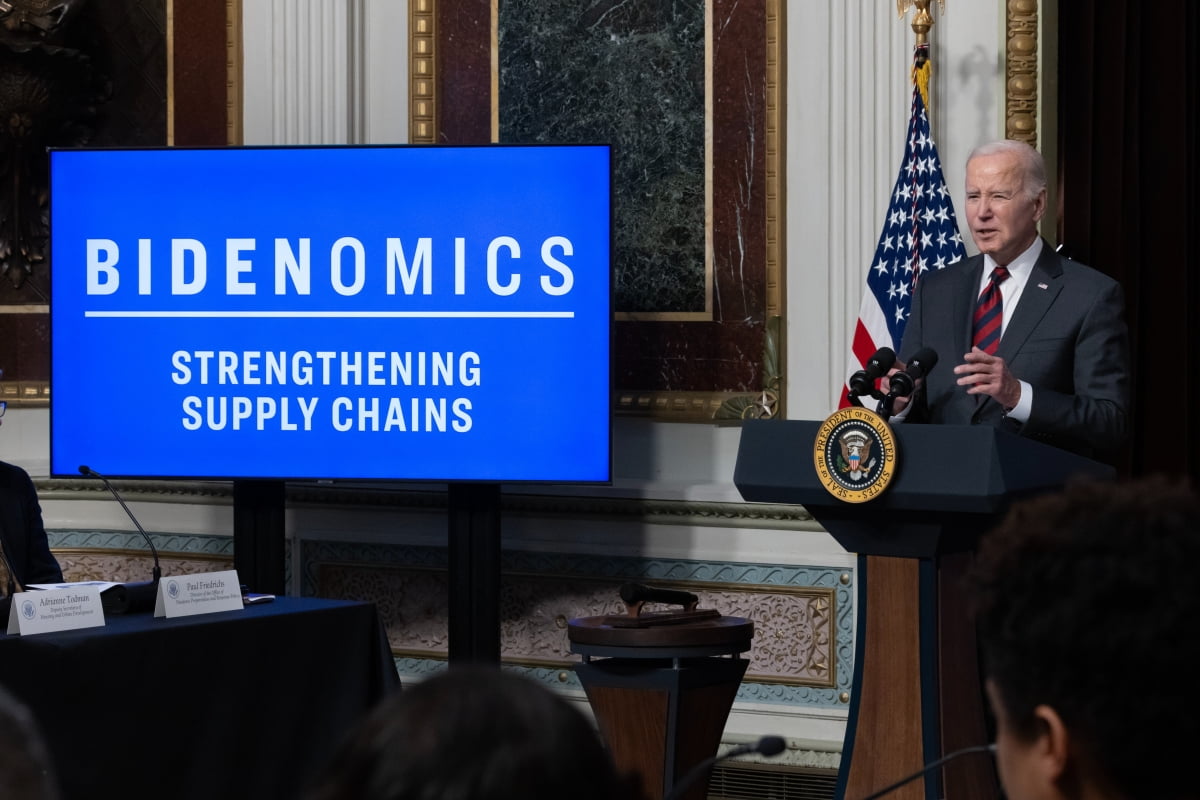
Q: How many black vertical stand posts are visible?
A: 2